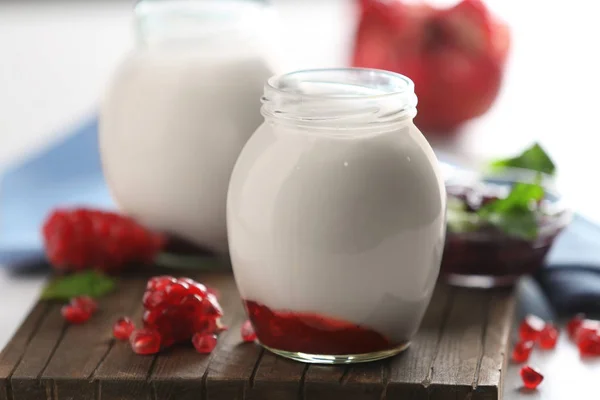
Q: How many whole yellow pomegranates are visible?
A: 0